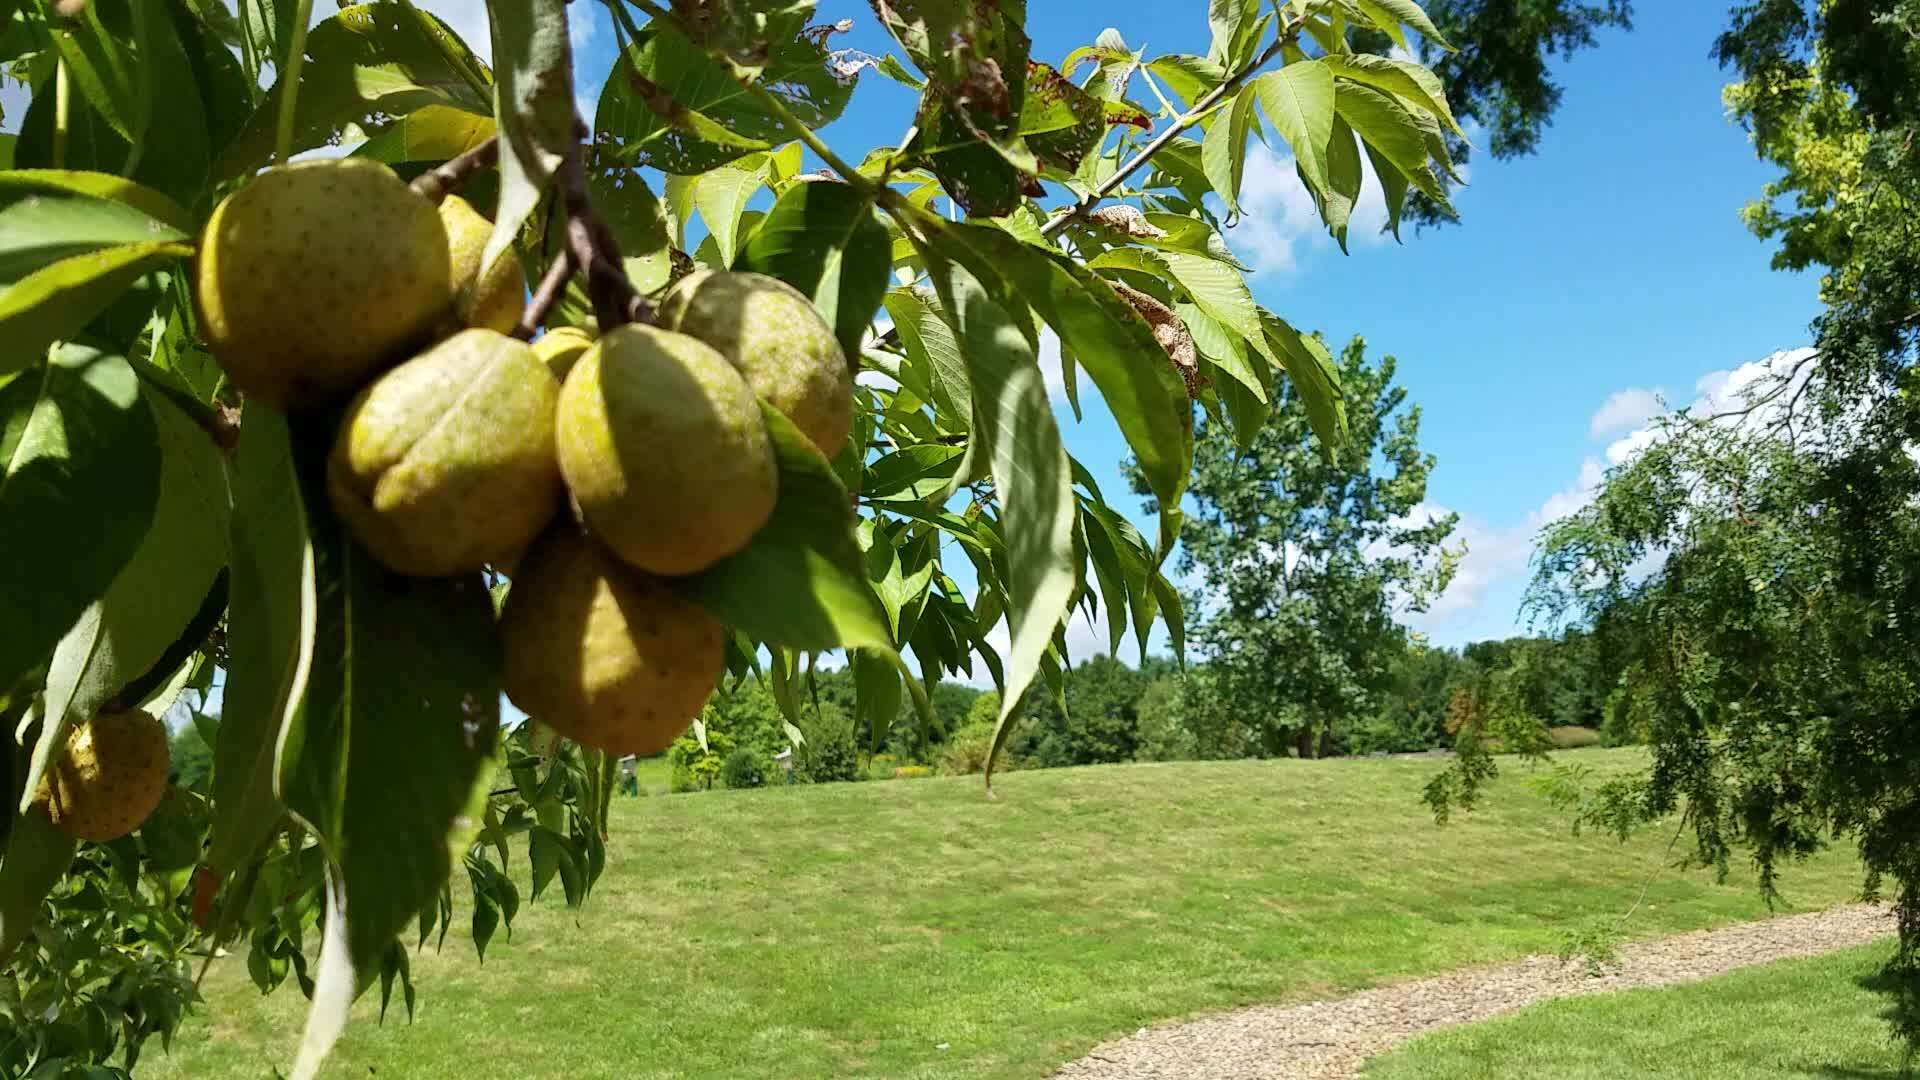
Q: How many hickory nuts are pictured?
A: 8